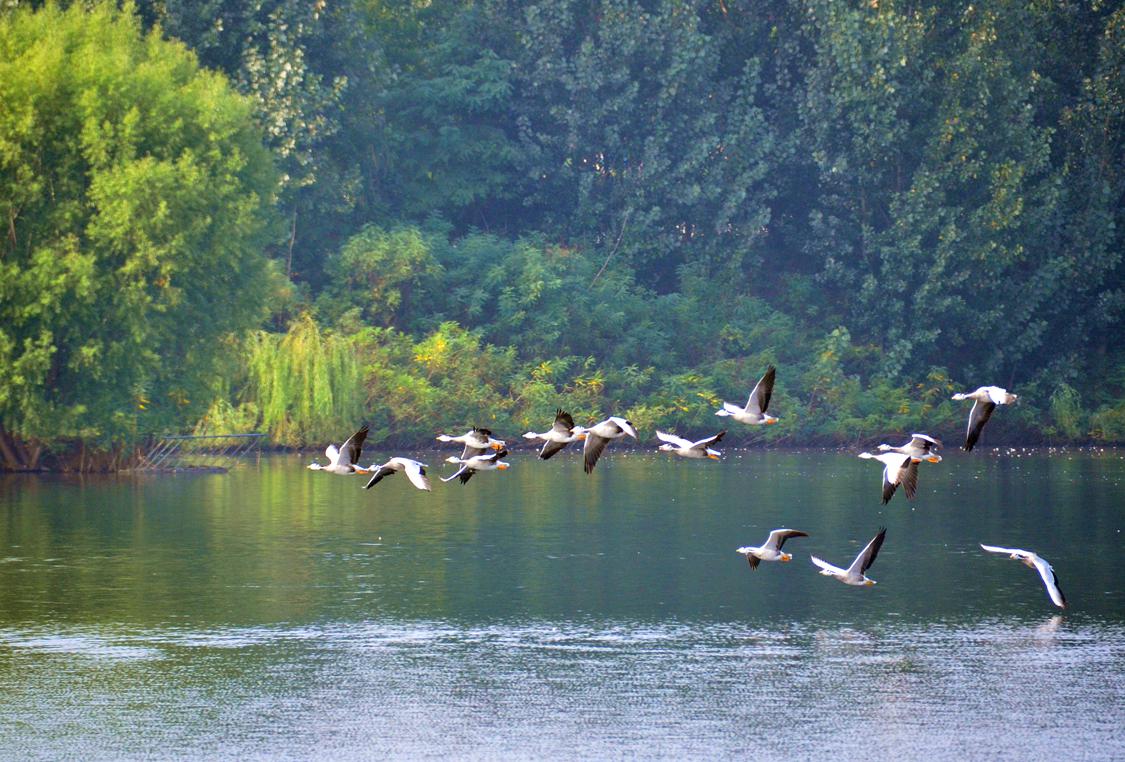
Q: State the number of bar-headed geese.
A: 14